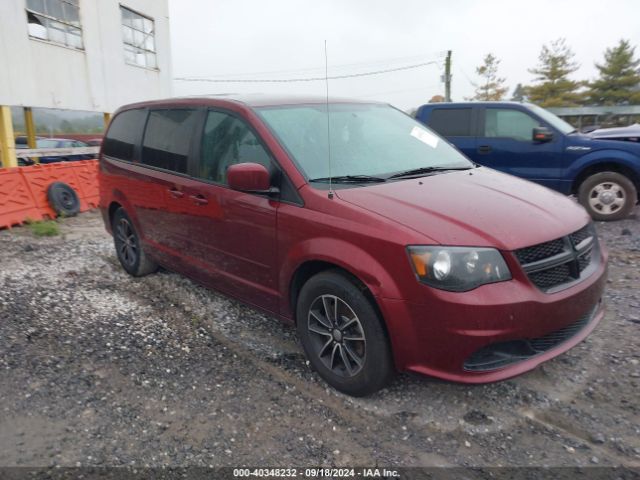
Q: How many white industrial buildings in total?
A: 1